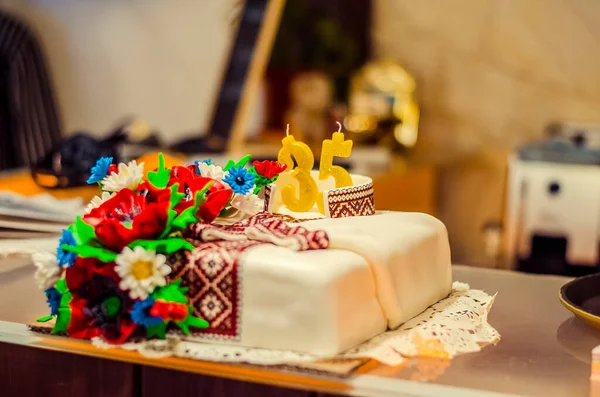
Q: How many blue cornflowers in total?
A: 6